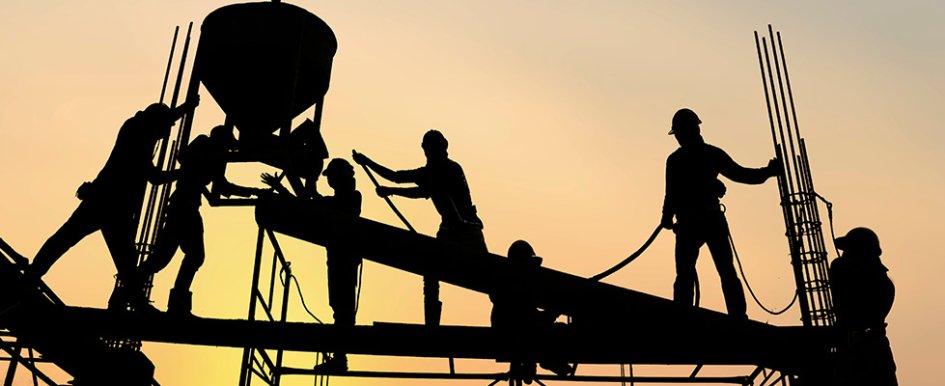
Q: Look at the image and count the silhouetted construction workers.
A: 7